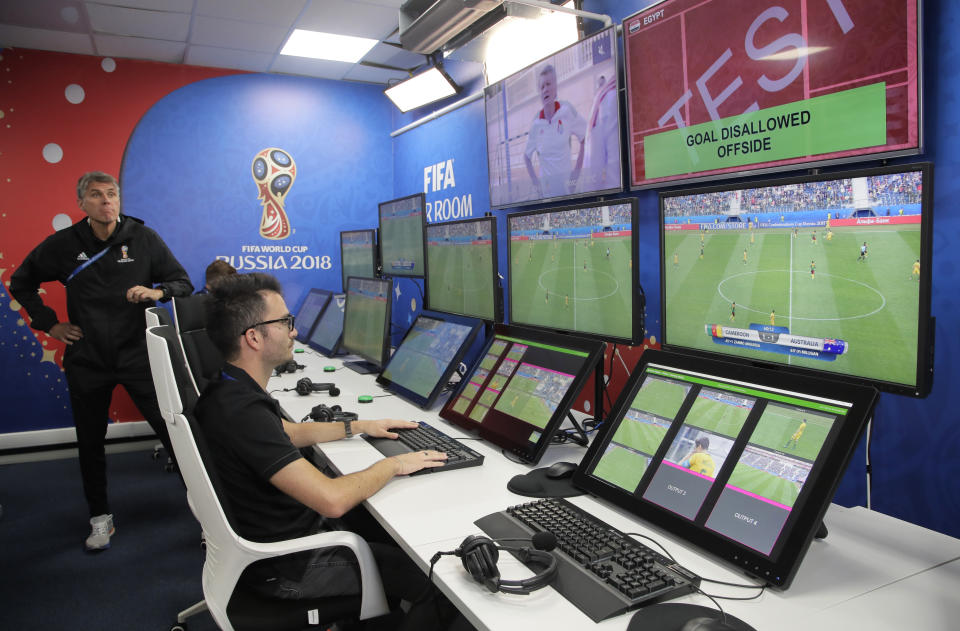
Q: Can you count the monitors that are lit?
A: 13